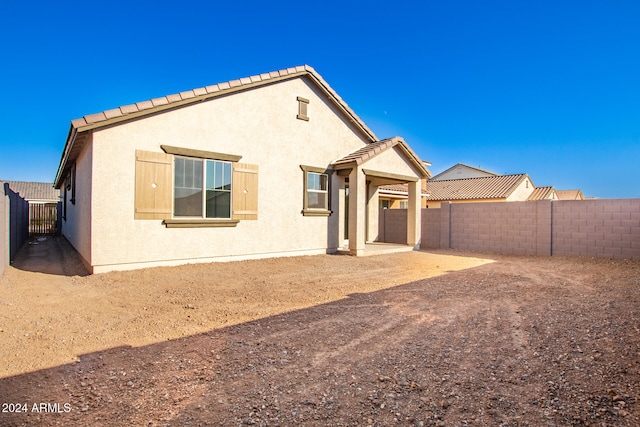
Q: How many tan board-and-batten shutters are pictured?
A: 2